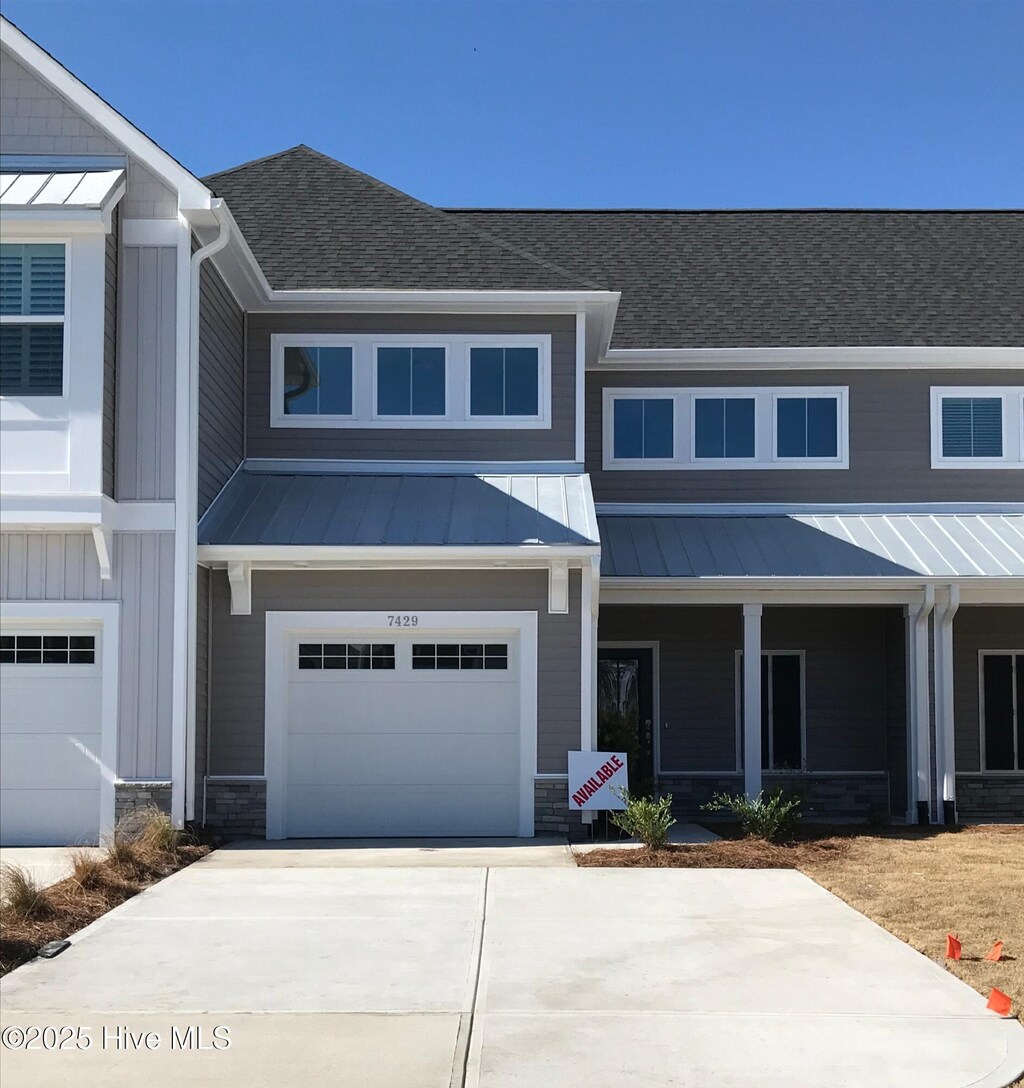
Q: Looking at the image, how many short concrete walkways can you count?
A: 1